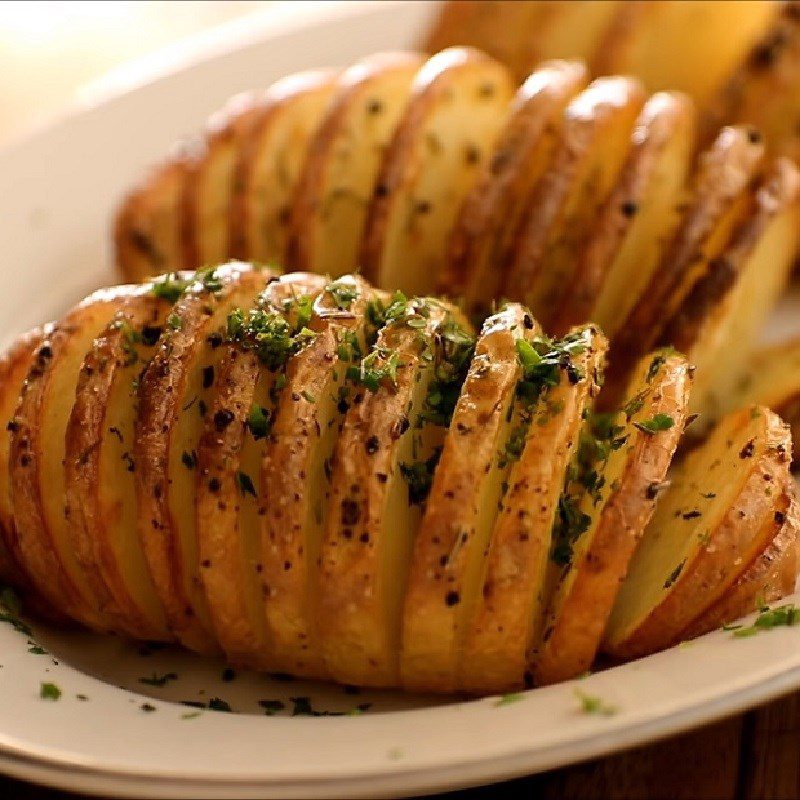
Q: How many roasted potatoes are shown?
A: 3